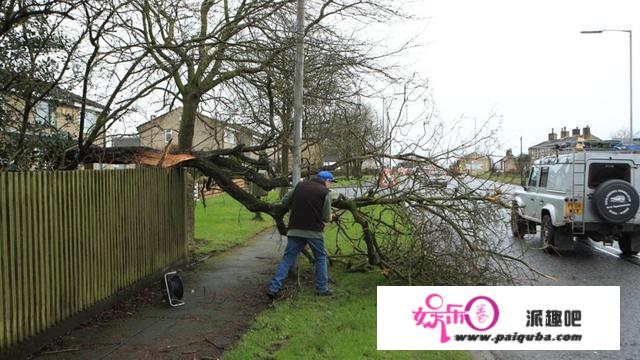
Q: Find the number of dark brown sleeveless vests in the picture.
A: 1